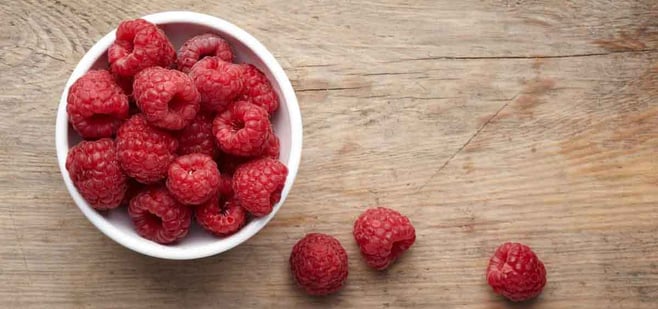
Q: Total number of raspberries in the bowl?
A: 15